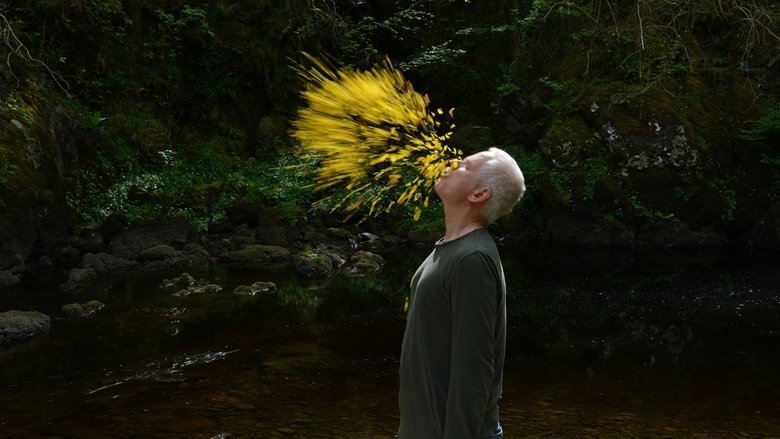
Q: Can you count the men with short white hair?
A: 1